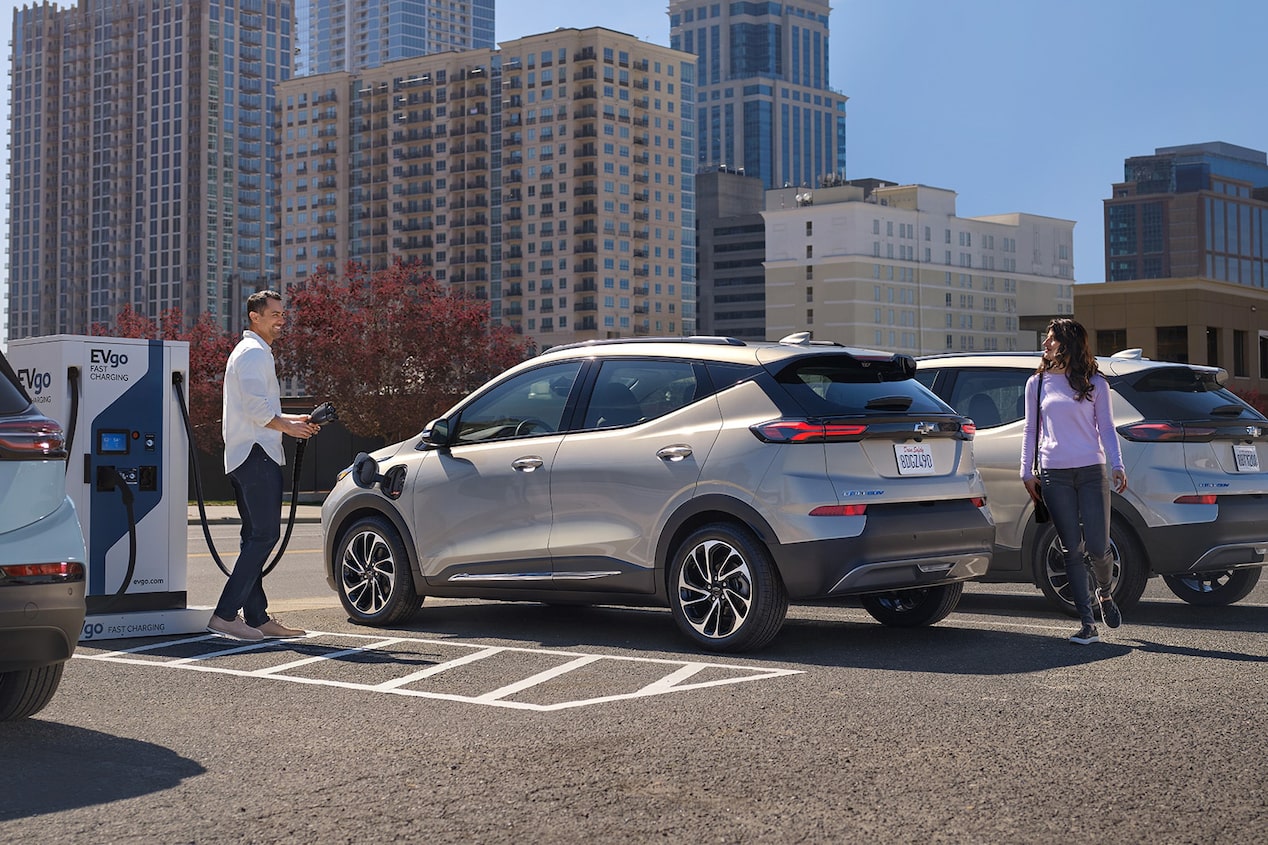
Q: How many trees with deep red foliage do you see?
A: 2